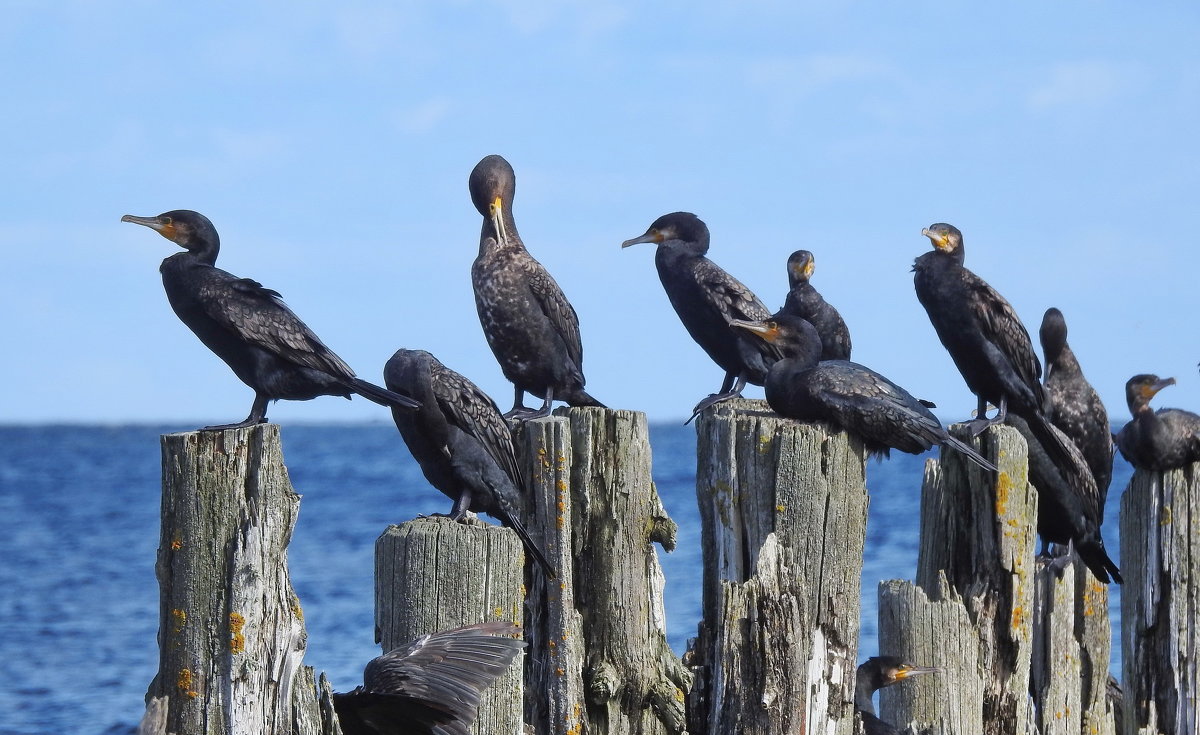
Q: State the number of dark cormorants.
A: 12